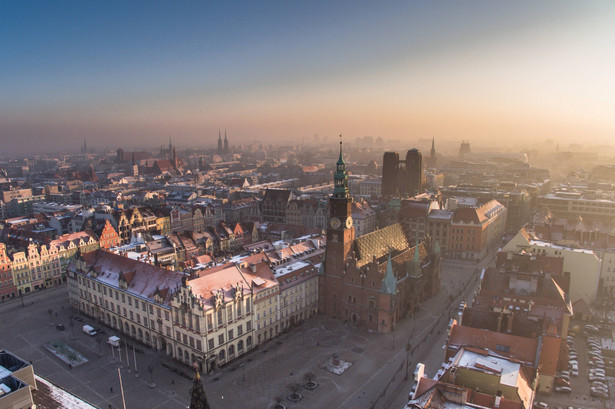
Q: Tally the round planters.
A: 3